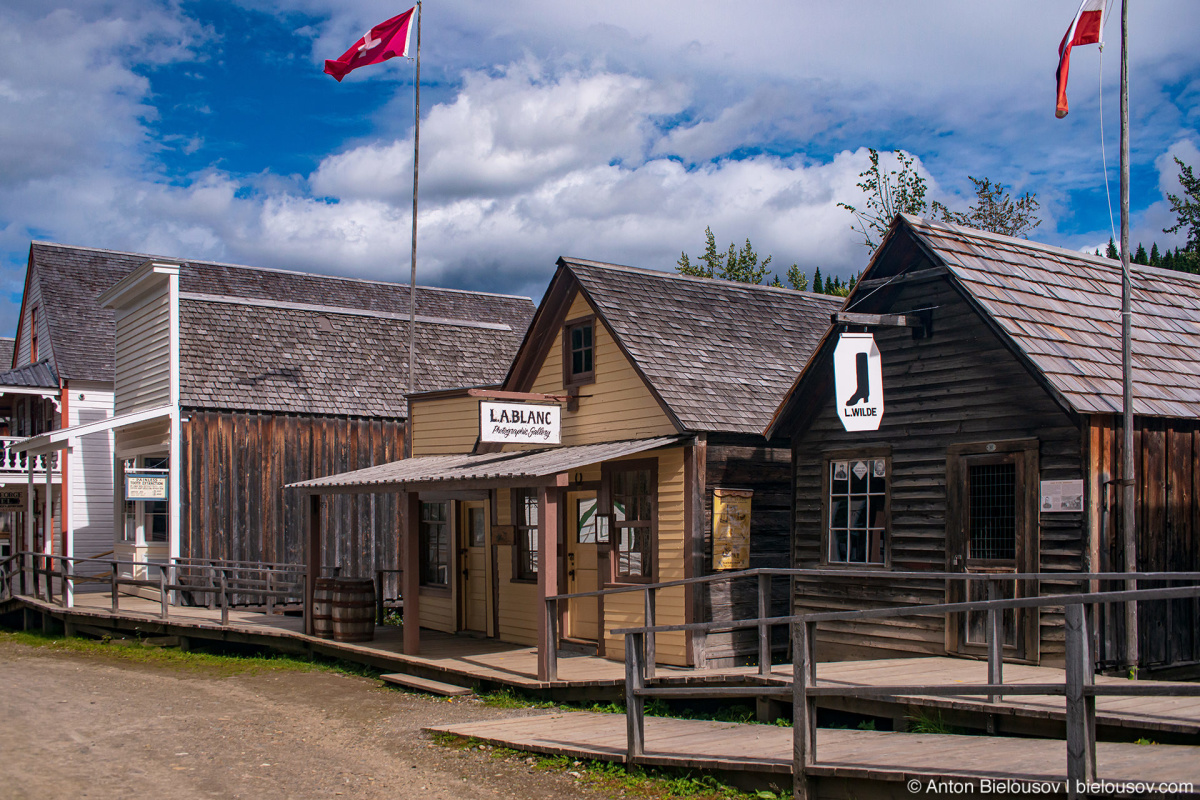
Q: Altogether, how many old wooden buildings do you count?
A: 4